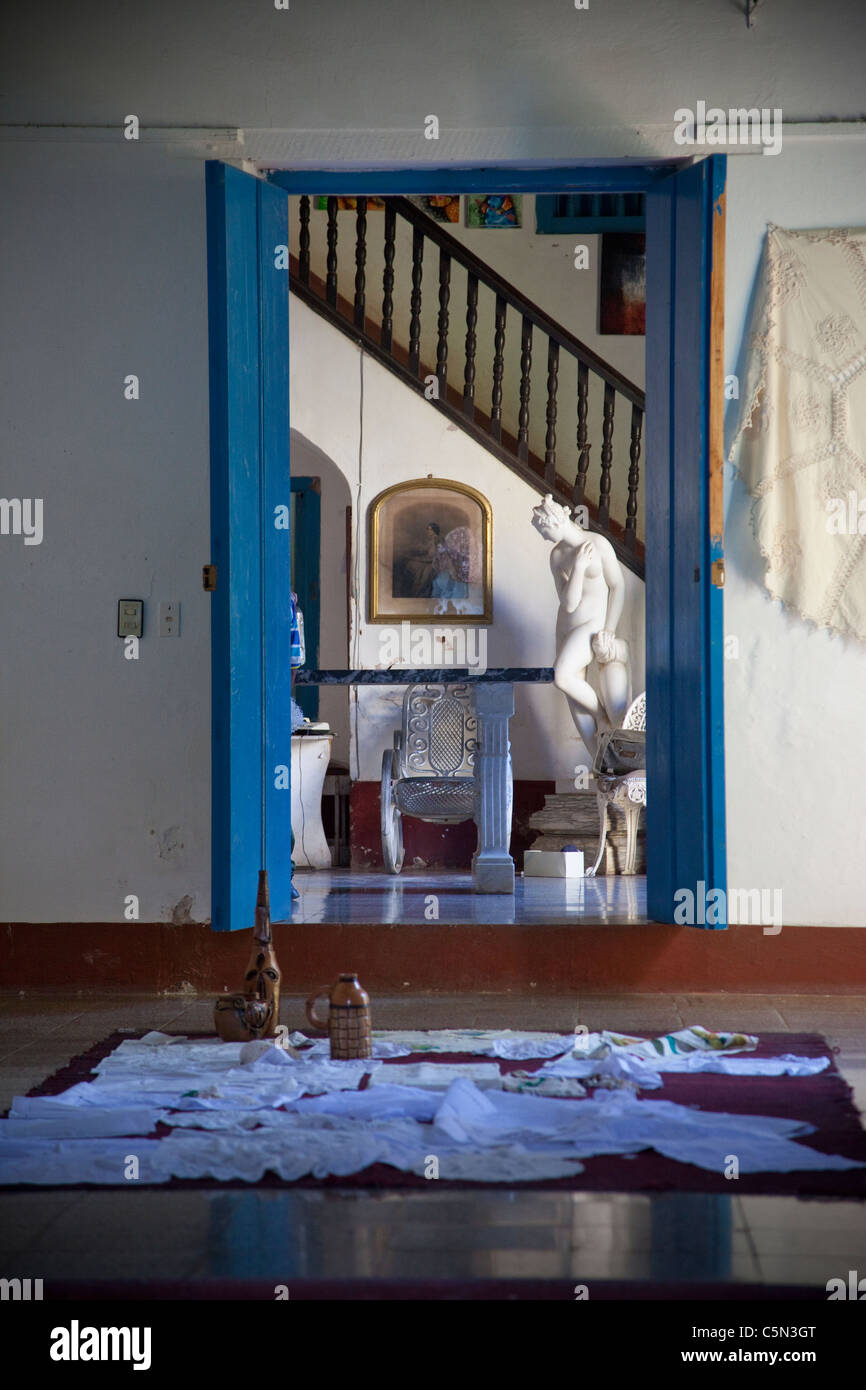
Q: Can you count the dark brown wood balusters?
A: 13